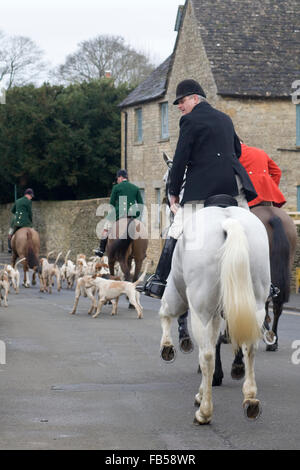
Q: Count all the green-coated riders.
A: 2